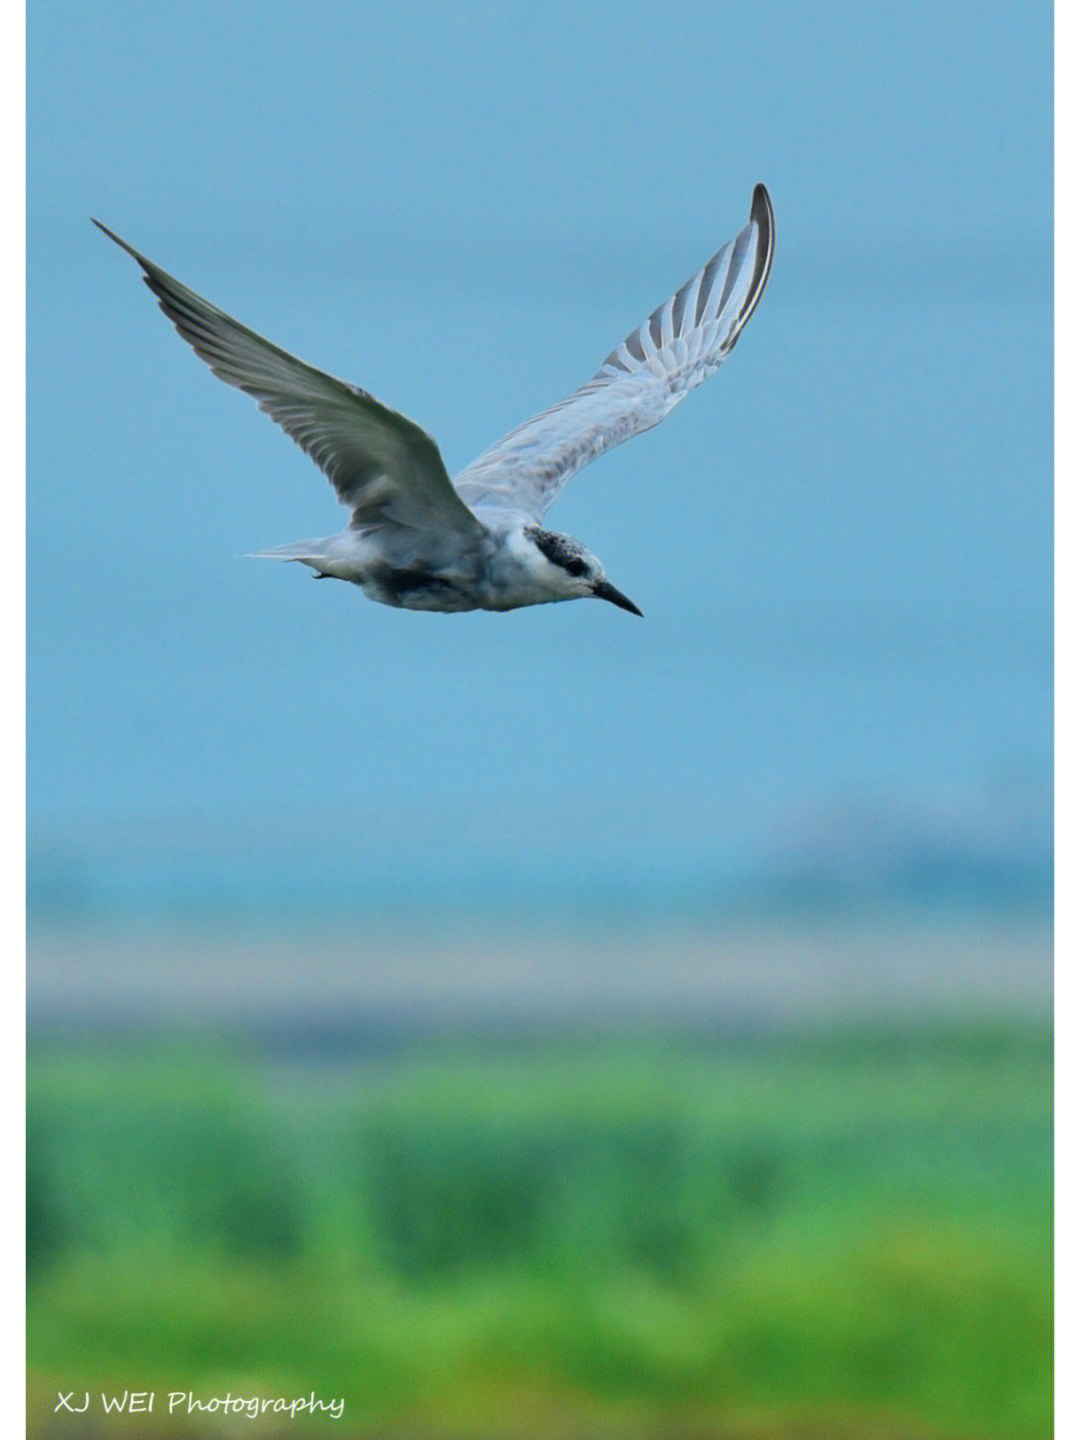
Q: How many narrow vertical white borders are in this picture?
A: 2